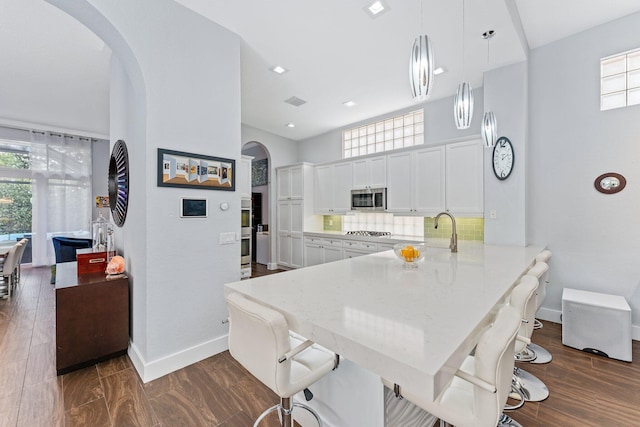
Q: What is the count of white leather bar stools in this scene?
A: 5